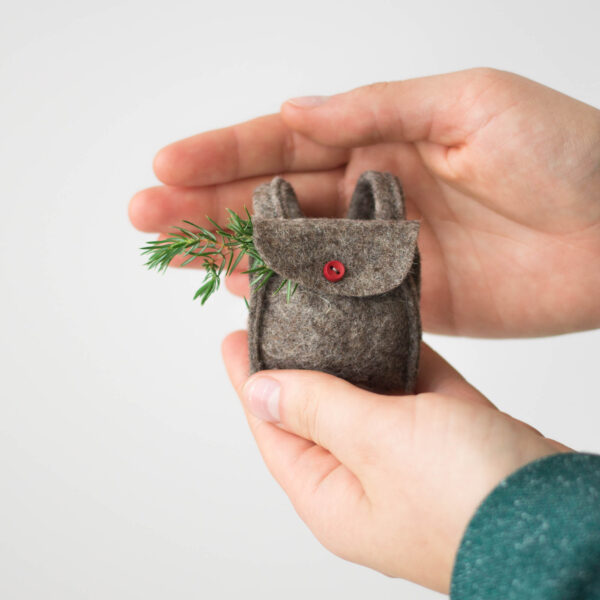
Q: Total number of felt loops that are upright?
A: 2